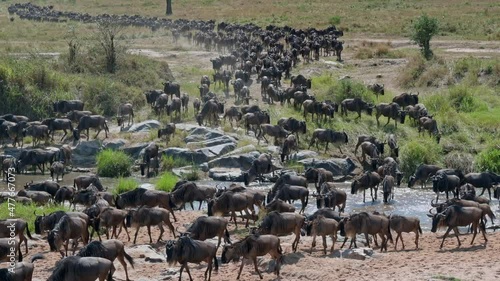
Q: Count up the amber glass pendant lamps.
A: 0